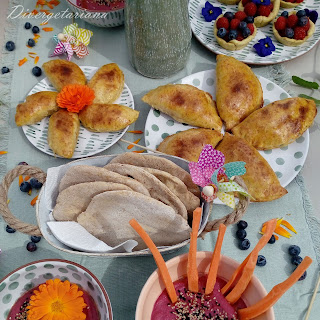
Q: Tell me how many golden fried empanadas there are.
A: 10